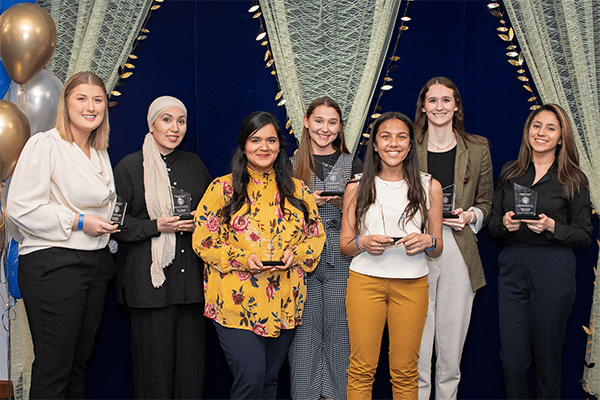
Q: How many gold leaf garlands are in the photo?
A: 4